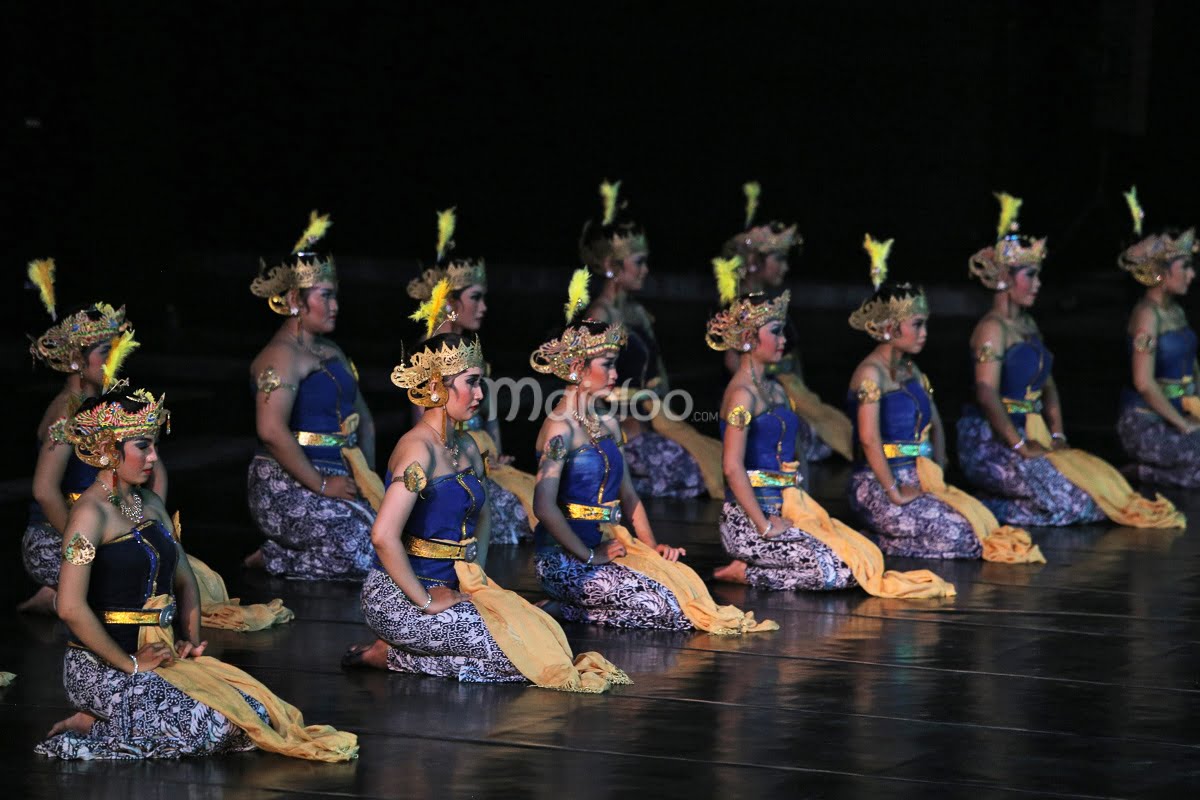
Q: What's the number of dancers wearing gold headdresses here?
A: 12